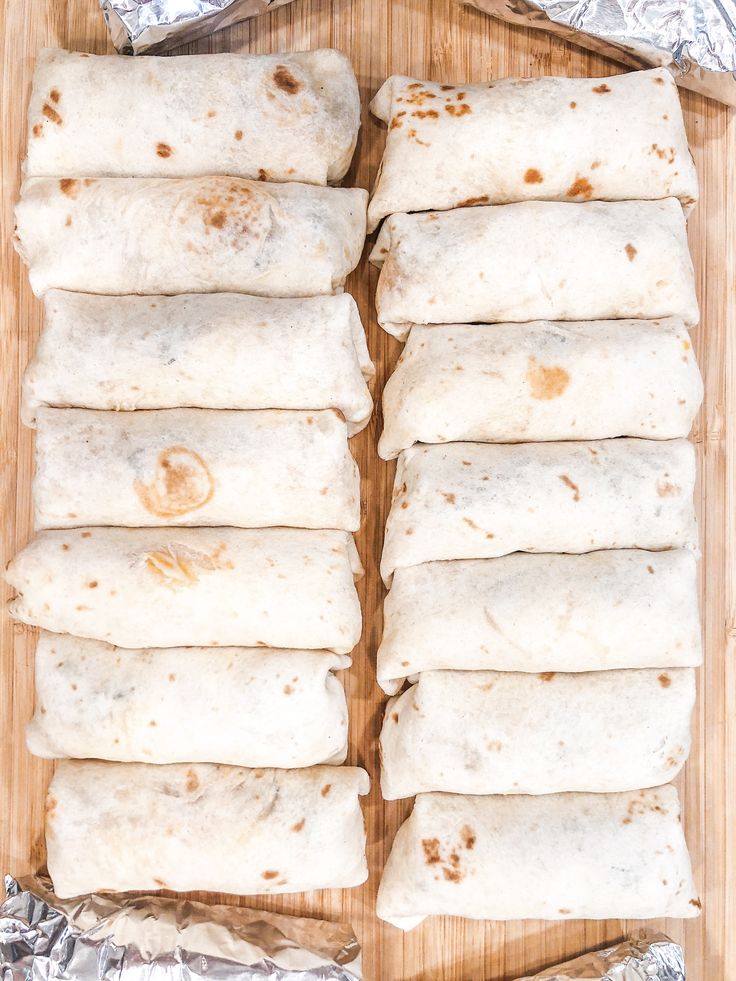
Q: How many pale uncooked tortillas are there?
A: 14